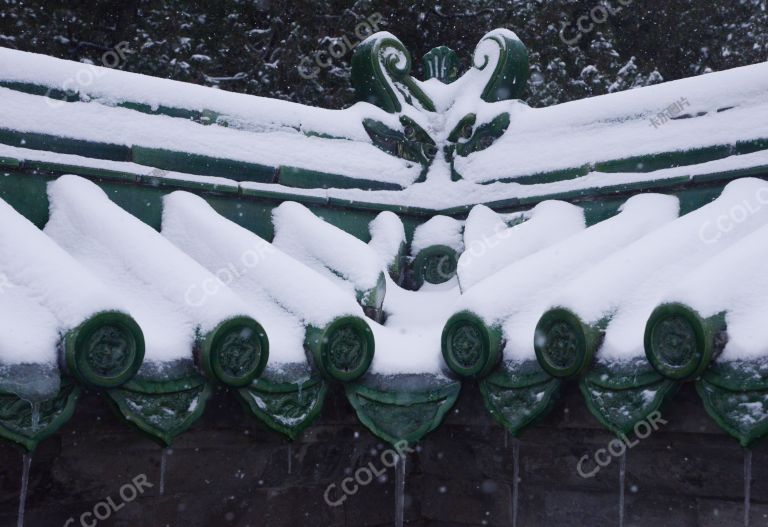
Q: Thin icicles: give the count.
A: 7